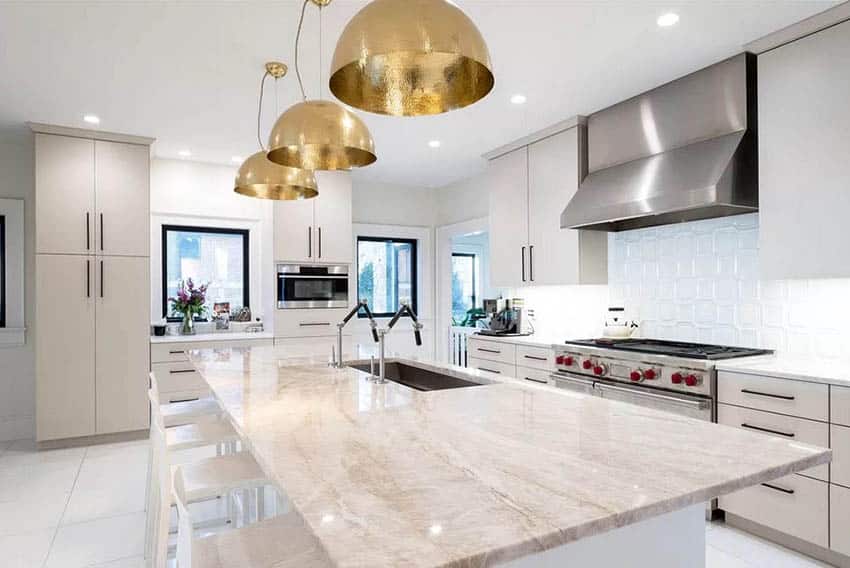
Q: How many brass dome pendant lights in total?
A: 3